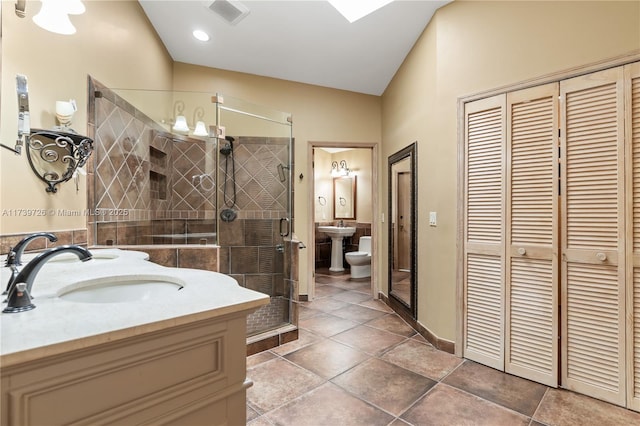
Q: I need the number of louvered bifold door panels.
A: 4